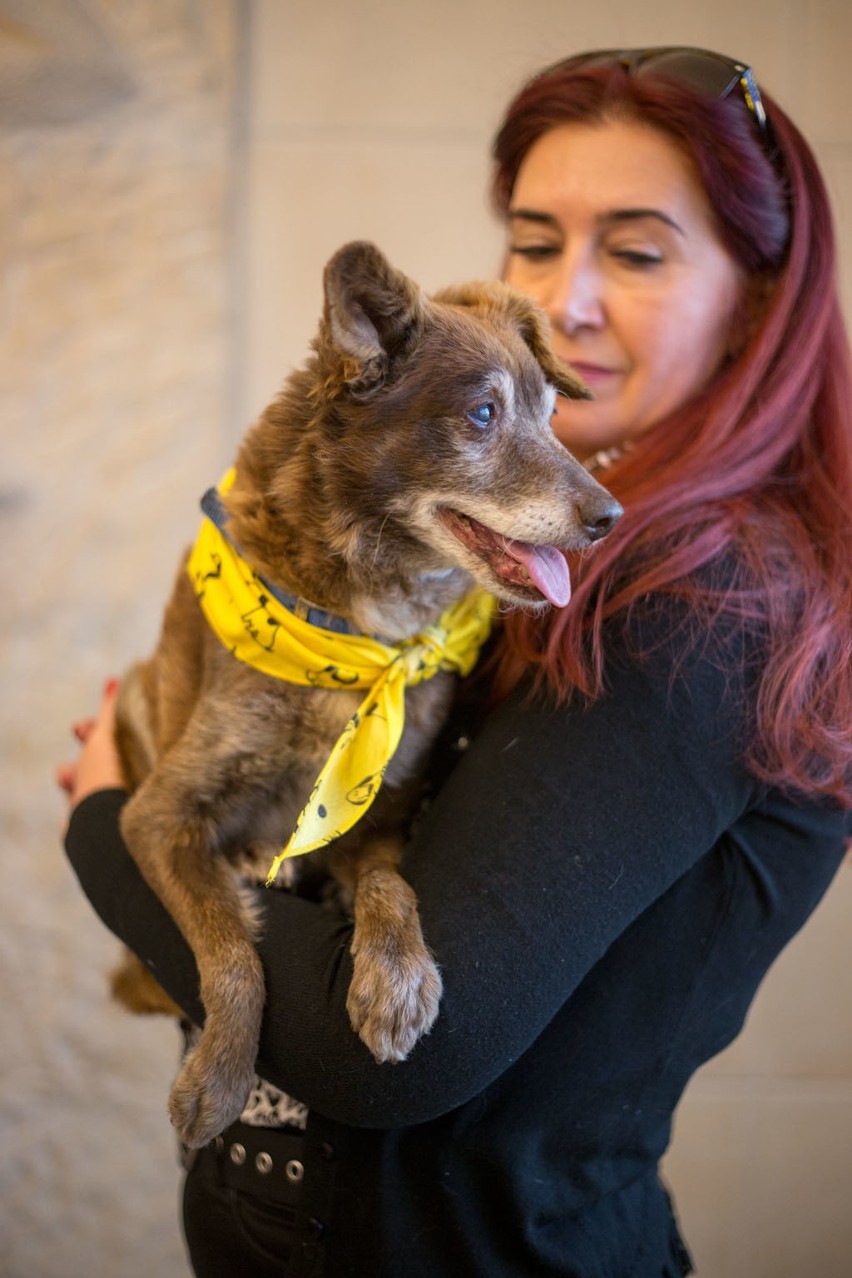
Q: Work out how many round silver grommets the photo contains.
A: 3